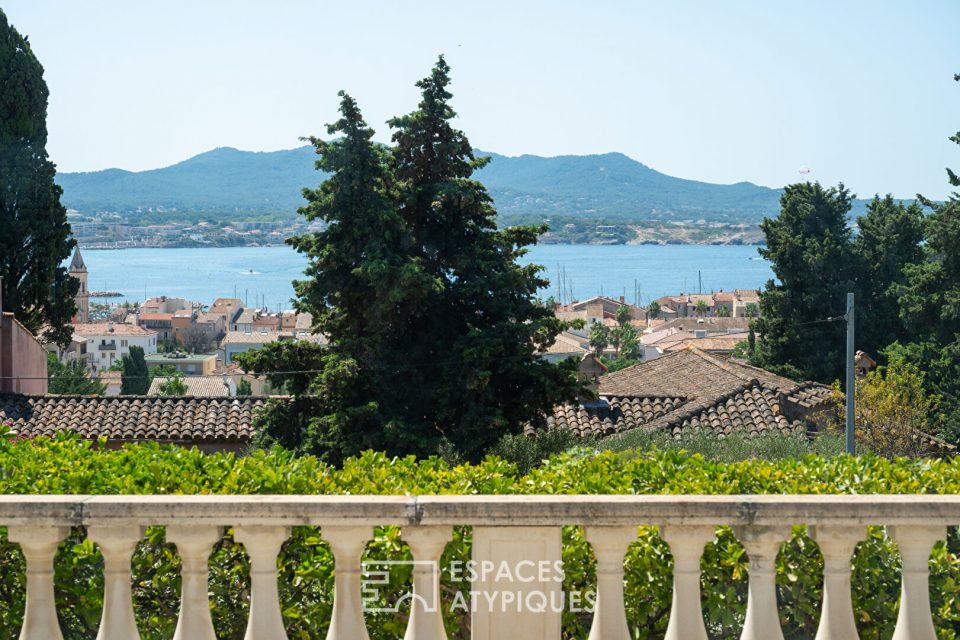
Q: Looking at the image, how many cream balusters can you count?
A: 11